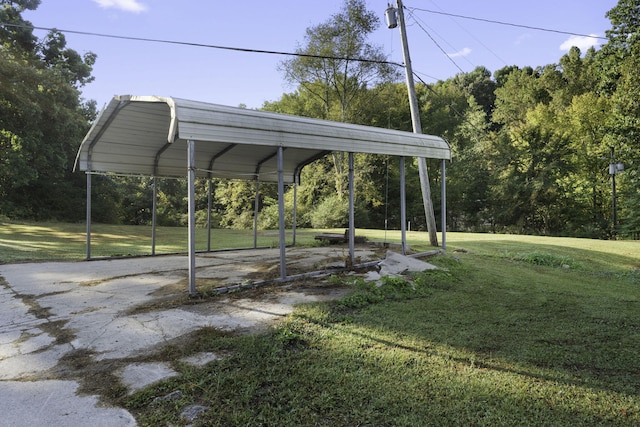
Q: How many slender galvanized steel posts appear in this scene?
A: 10